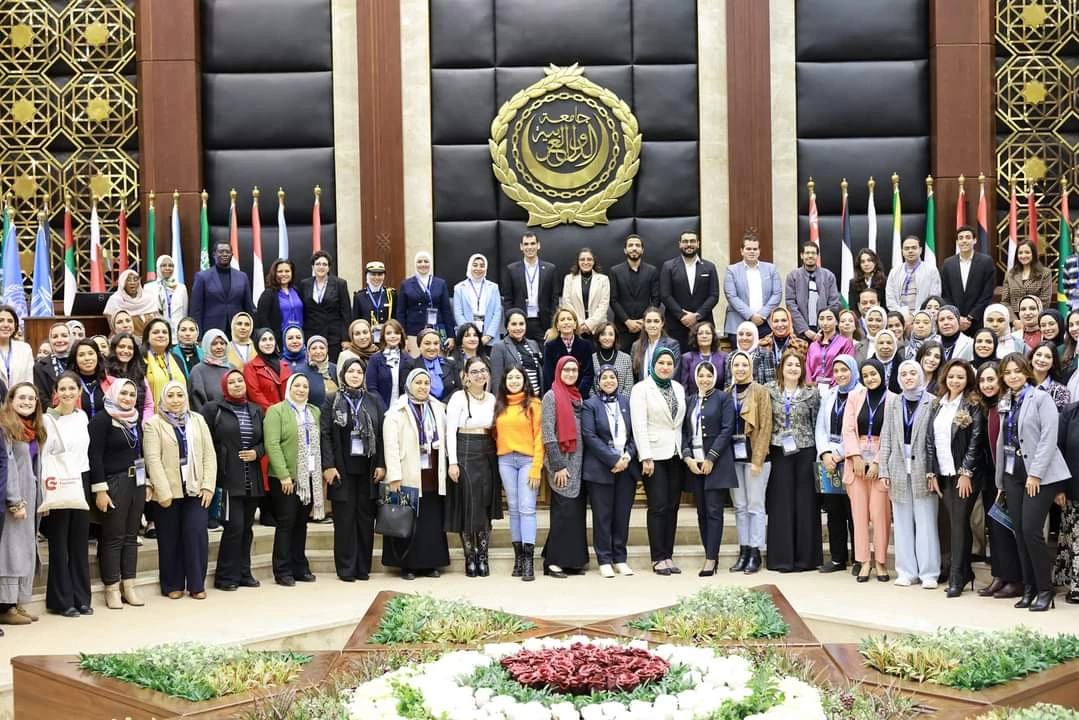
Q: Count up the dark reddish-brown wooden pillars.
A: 4